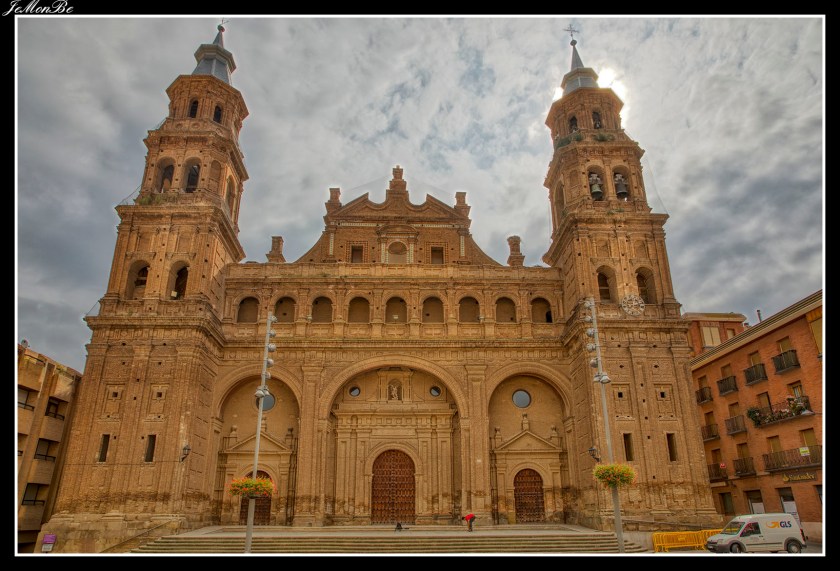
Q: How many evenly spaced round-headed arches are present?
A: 9